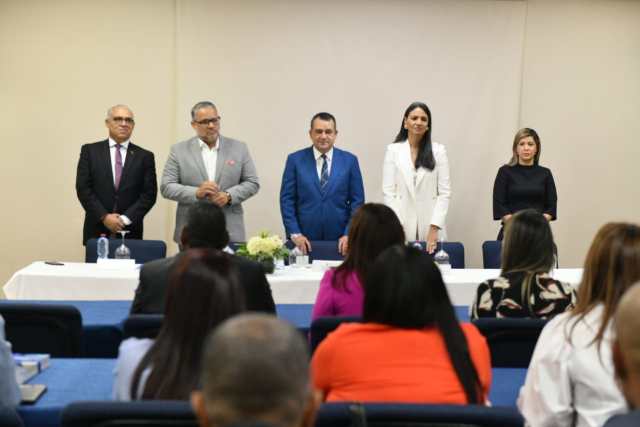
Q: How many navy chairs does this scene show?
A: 11